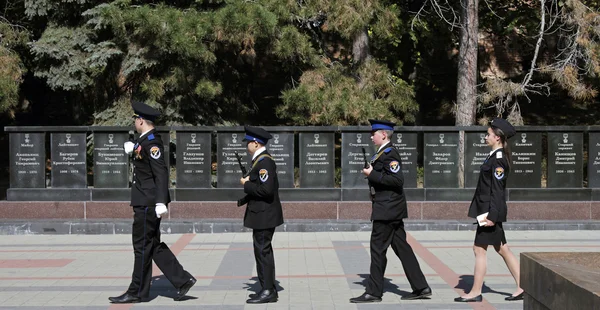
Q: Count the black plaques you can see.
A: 15